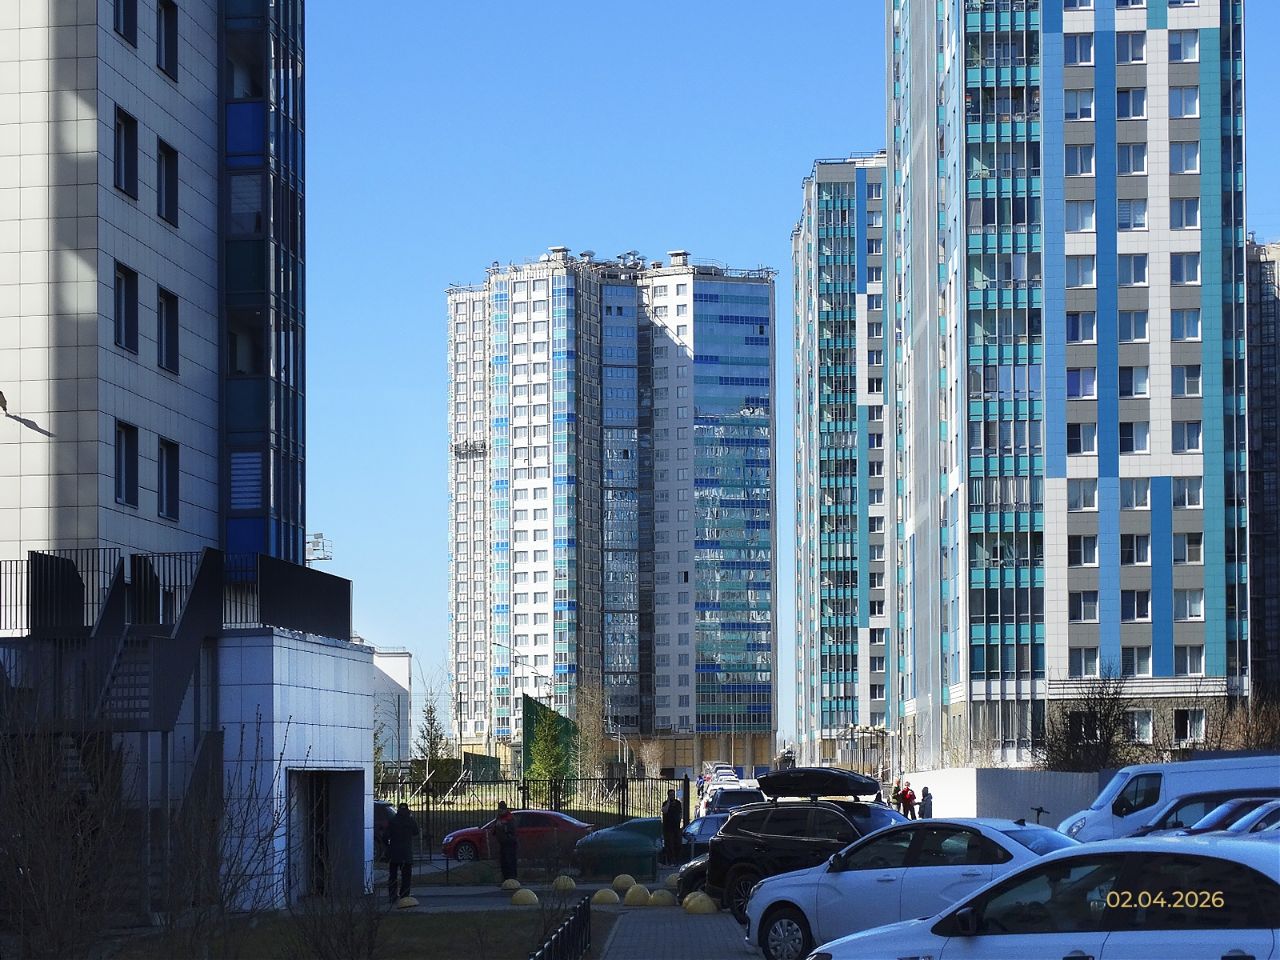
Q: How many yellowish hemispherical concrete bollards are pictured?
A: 11